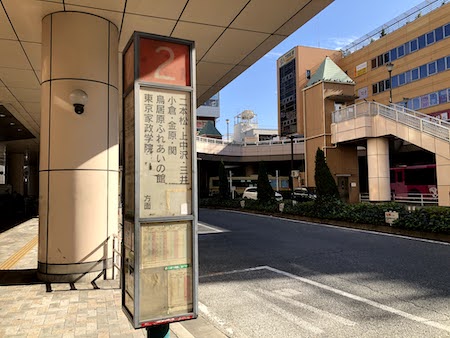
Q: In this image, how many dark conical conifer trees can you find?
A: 3